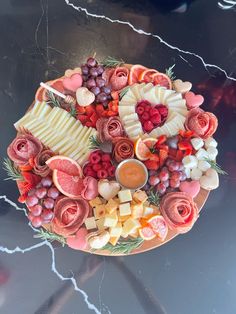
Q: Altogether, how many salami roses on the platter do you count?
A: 8